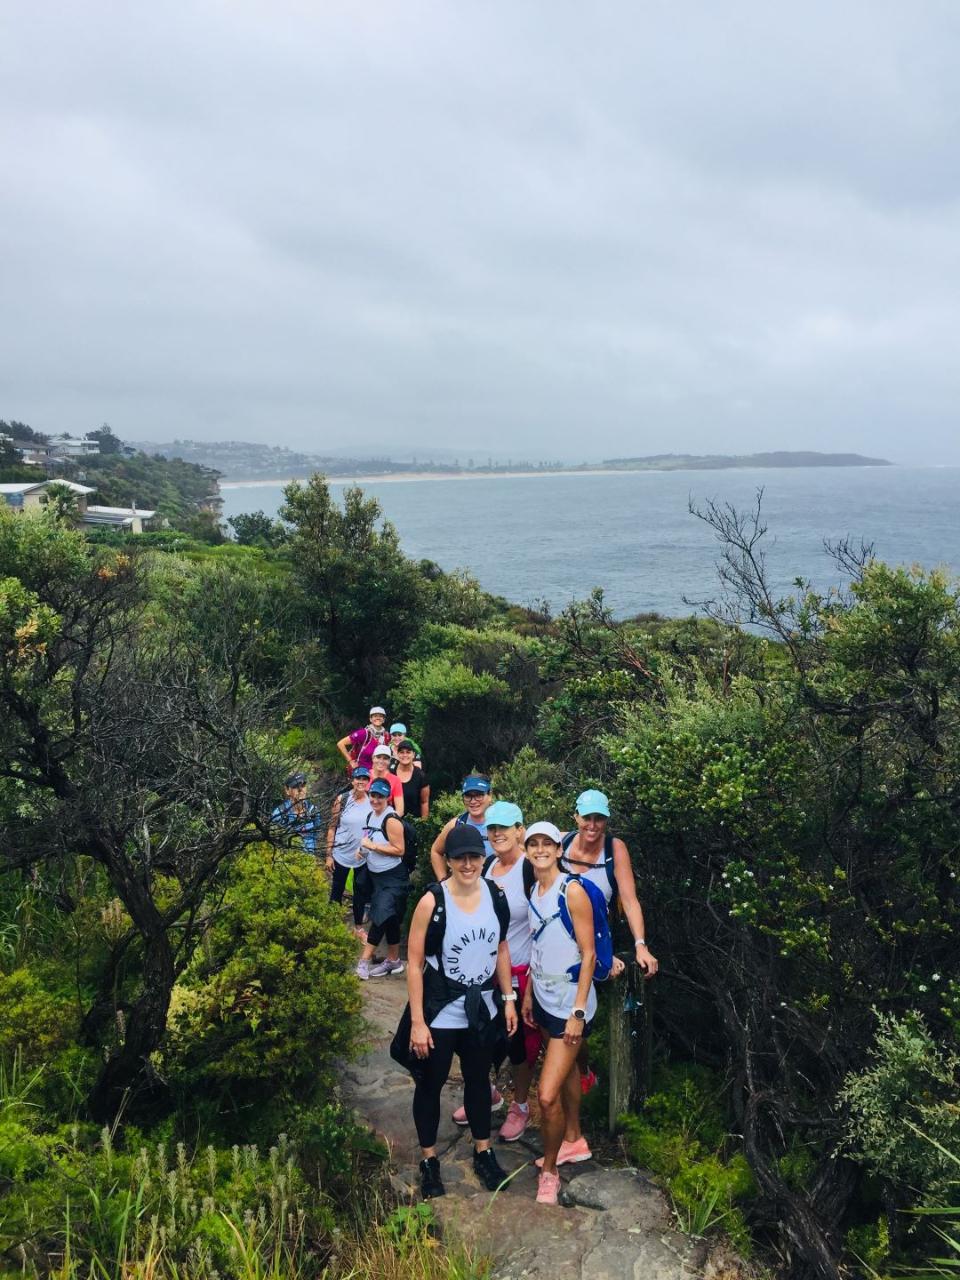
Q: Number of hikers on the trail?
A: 12